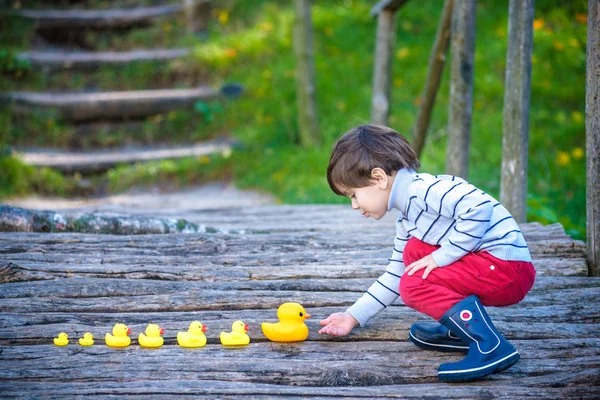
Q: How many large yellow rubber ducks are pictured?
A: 1